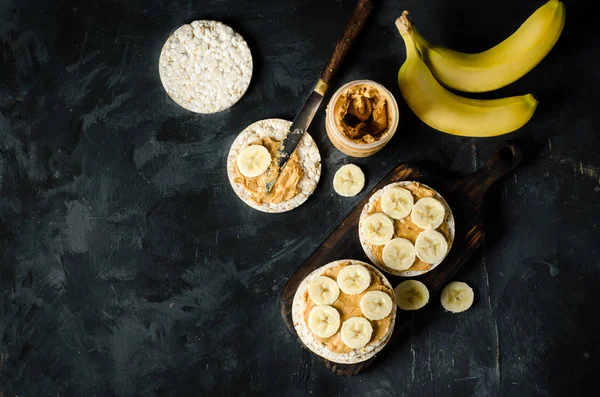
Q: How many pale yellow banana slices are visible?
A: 14